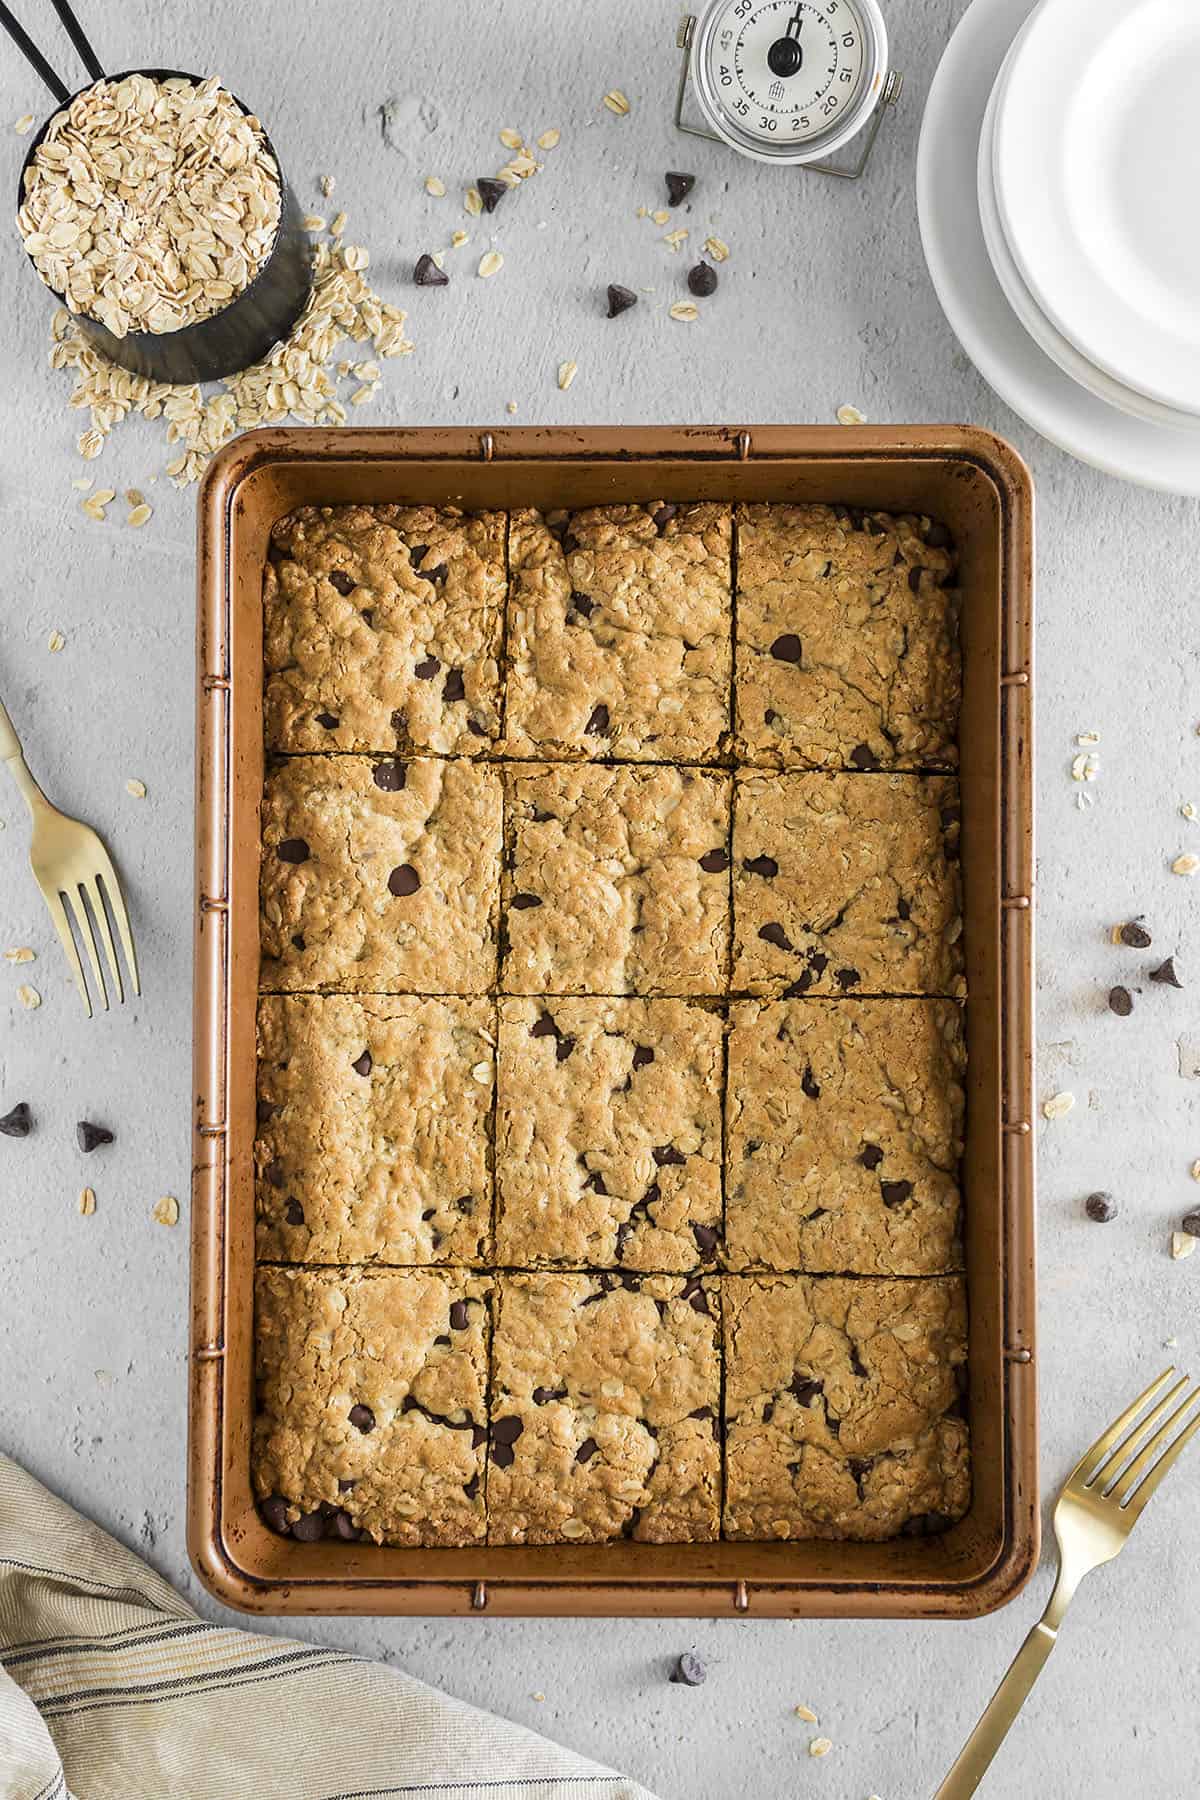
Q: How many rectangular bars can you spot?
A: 12